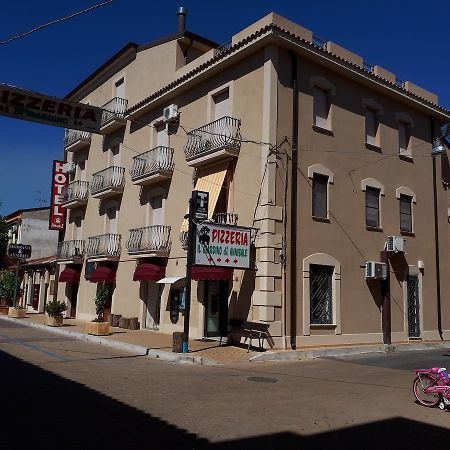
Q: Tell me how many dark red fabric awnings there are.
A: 4